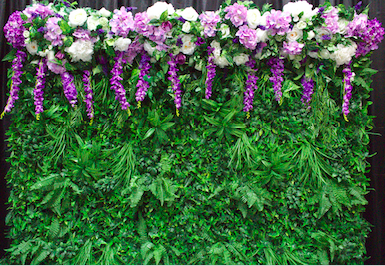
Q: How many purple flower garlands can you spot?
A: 12